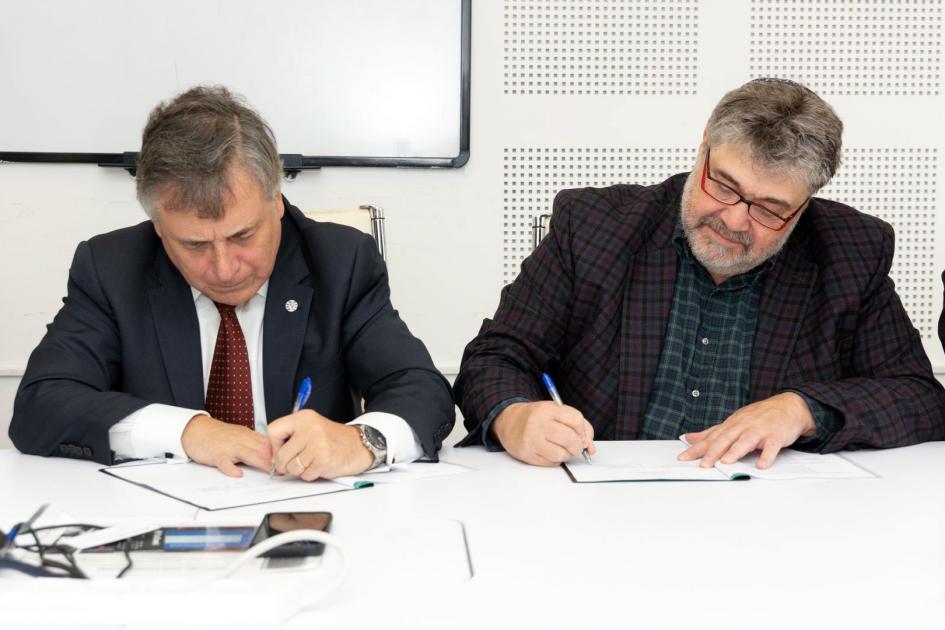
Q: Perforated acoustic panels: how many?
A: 4